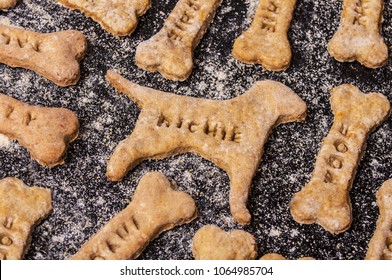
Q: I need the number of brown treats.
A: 14